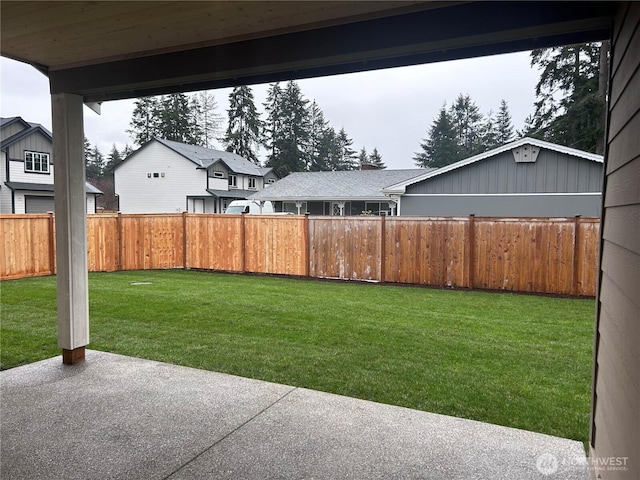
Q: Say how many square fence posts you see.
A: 8